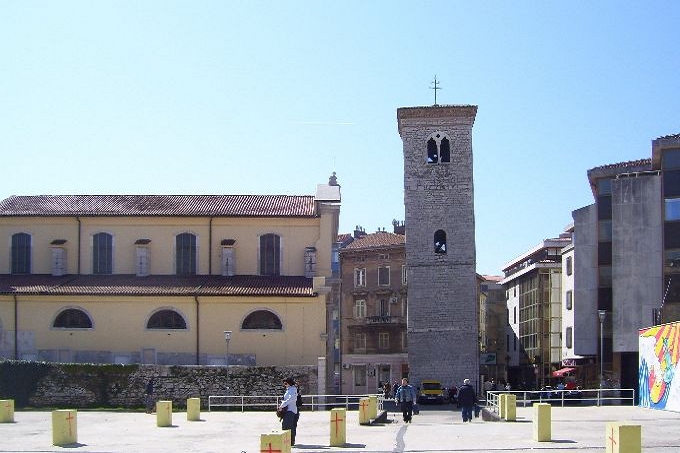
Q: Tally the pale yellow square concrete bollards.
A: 12